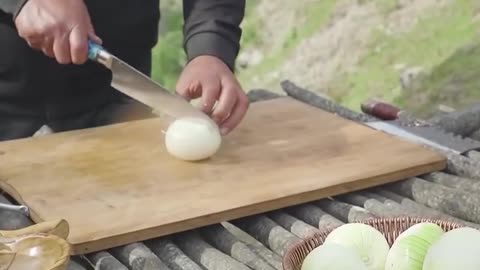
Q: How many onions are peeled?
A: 5